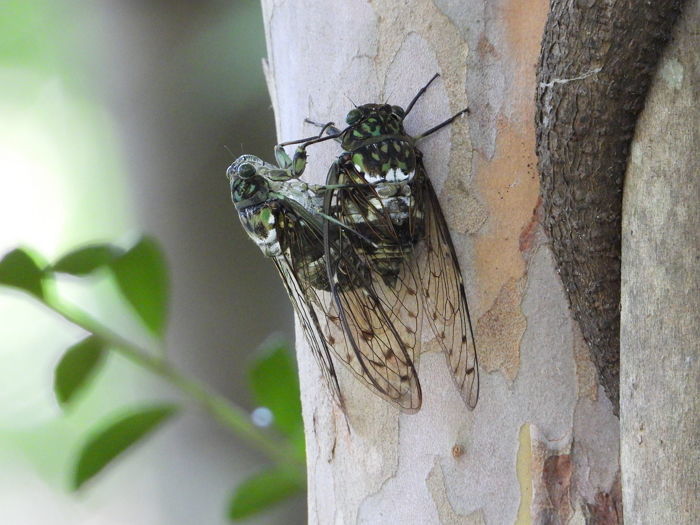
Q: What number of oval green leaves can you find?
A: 7